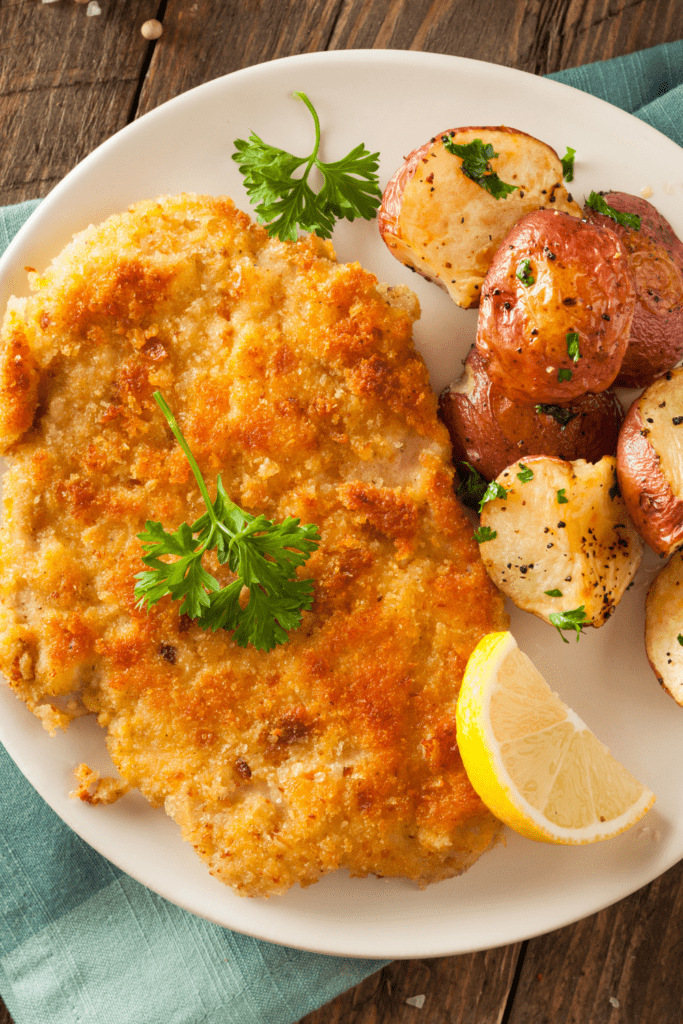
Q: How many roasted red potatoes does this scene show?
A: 7